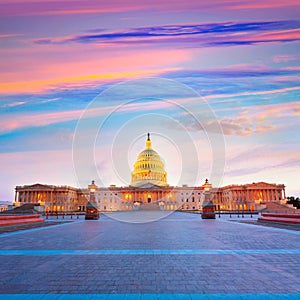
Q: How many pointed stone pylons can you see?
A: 2